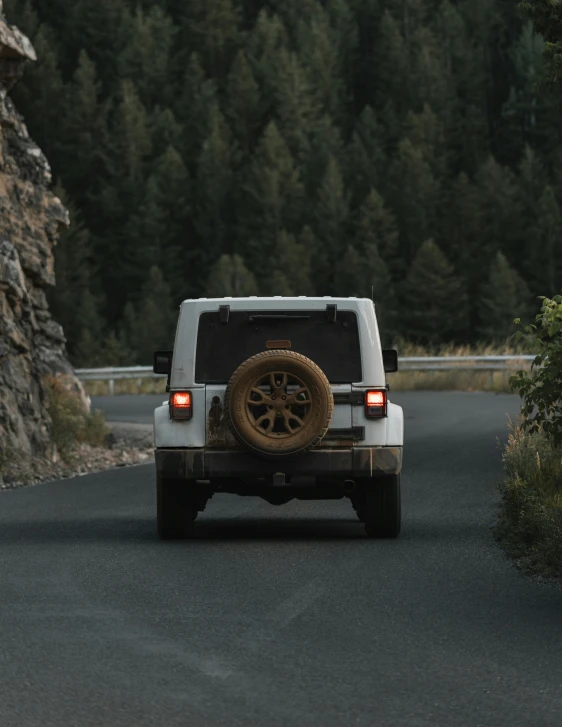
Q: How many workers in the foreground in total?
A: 0